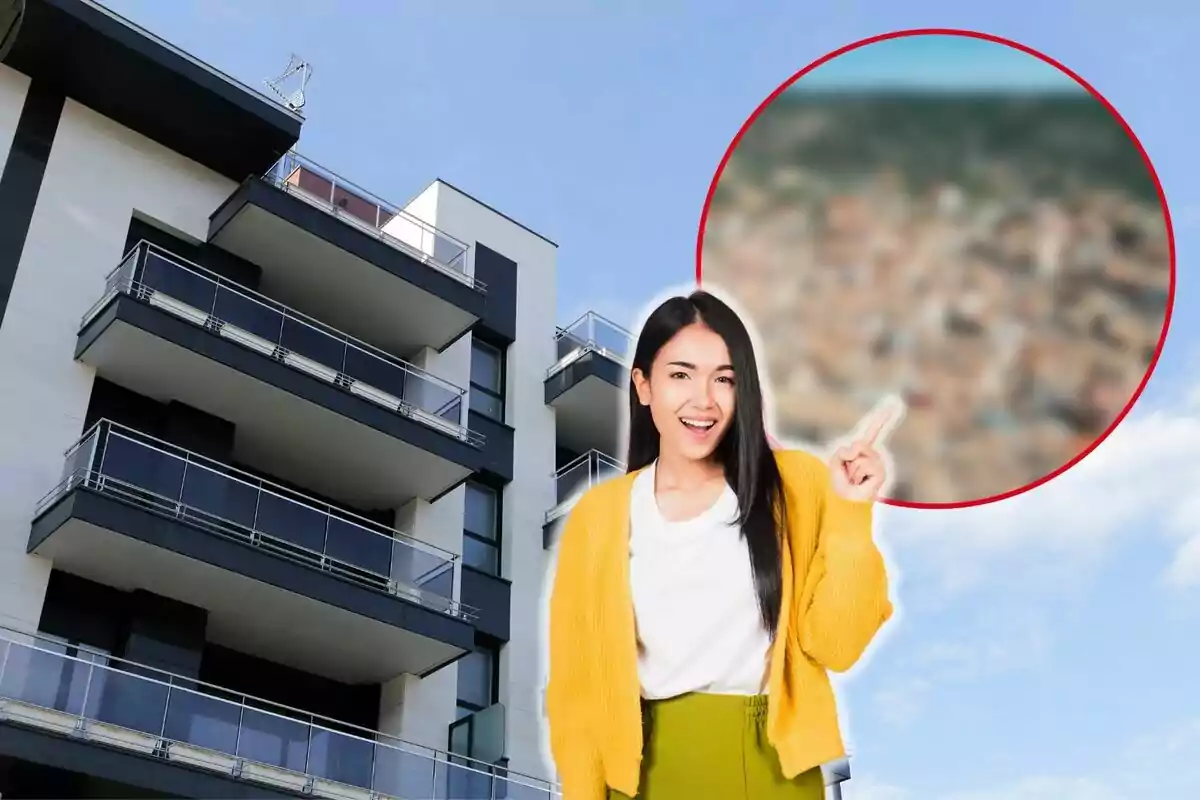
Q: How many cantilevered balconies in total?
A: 6